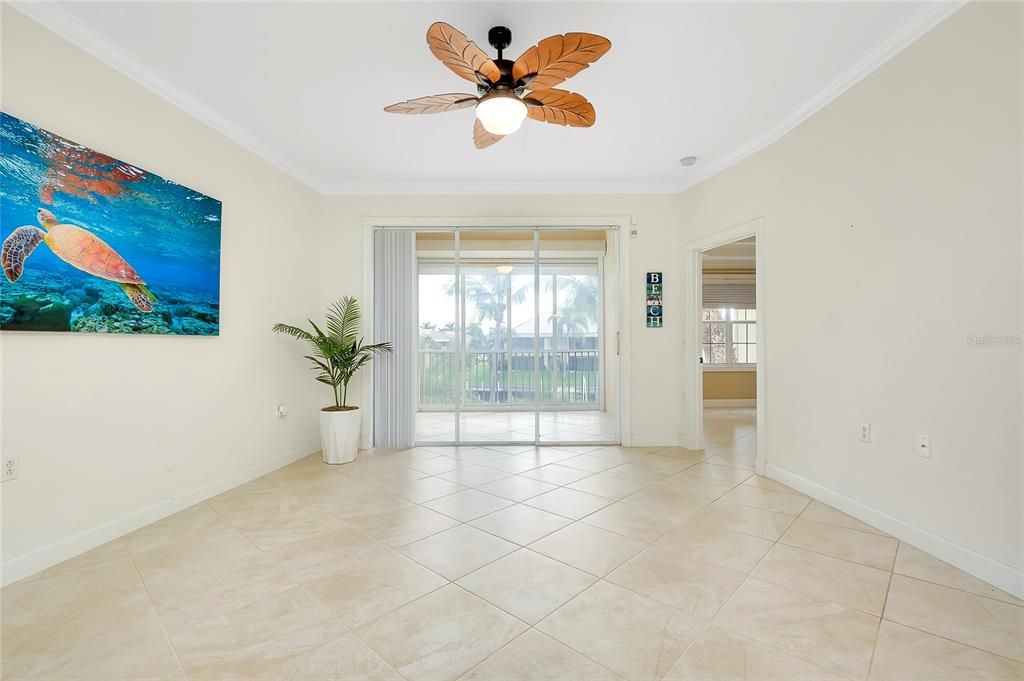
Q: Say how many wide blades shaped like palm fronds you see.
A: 5